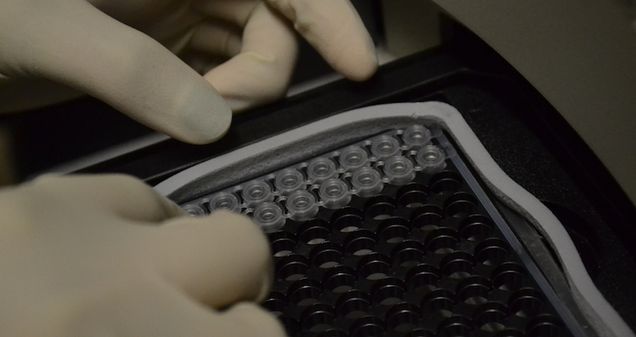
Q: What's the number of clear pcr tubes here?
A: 14